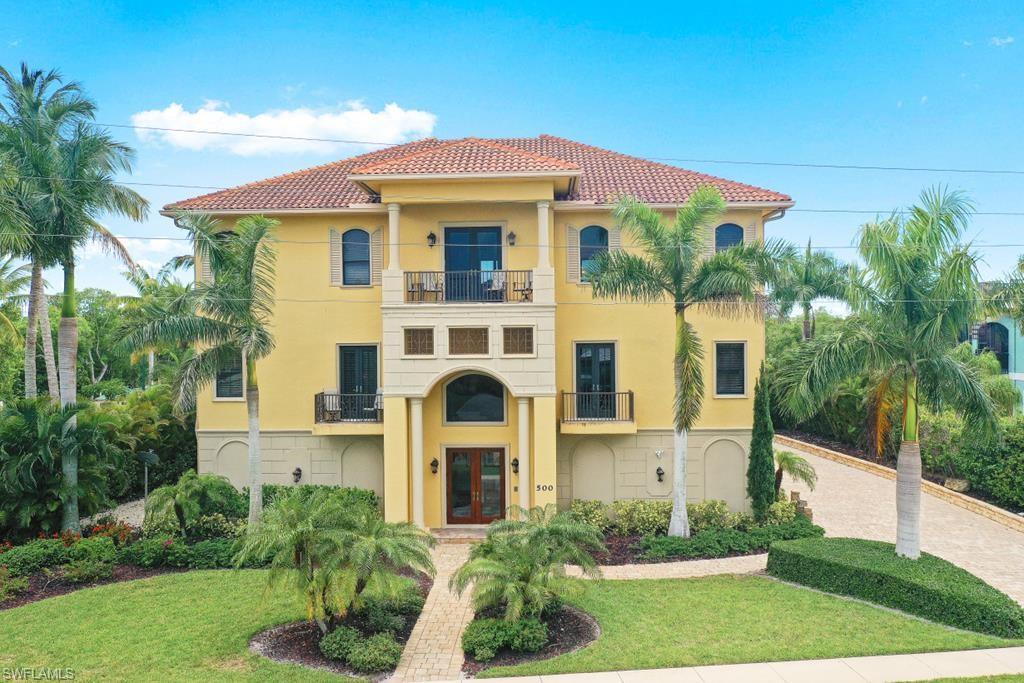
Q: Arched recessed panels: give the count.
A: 4